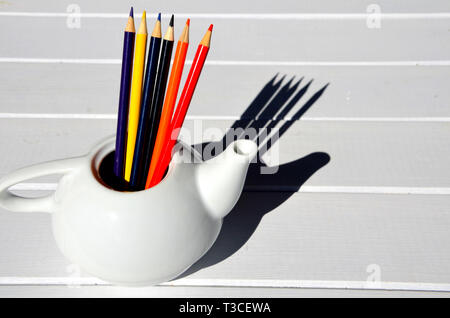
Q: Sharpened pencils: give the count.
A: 6